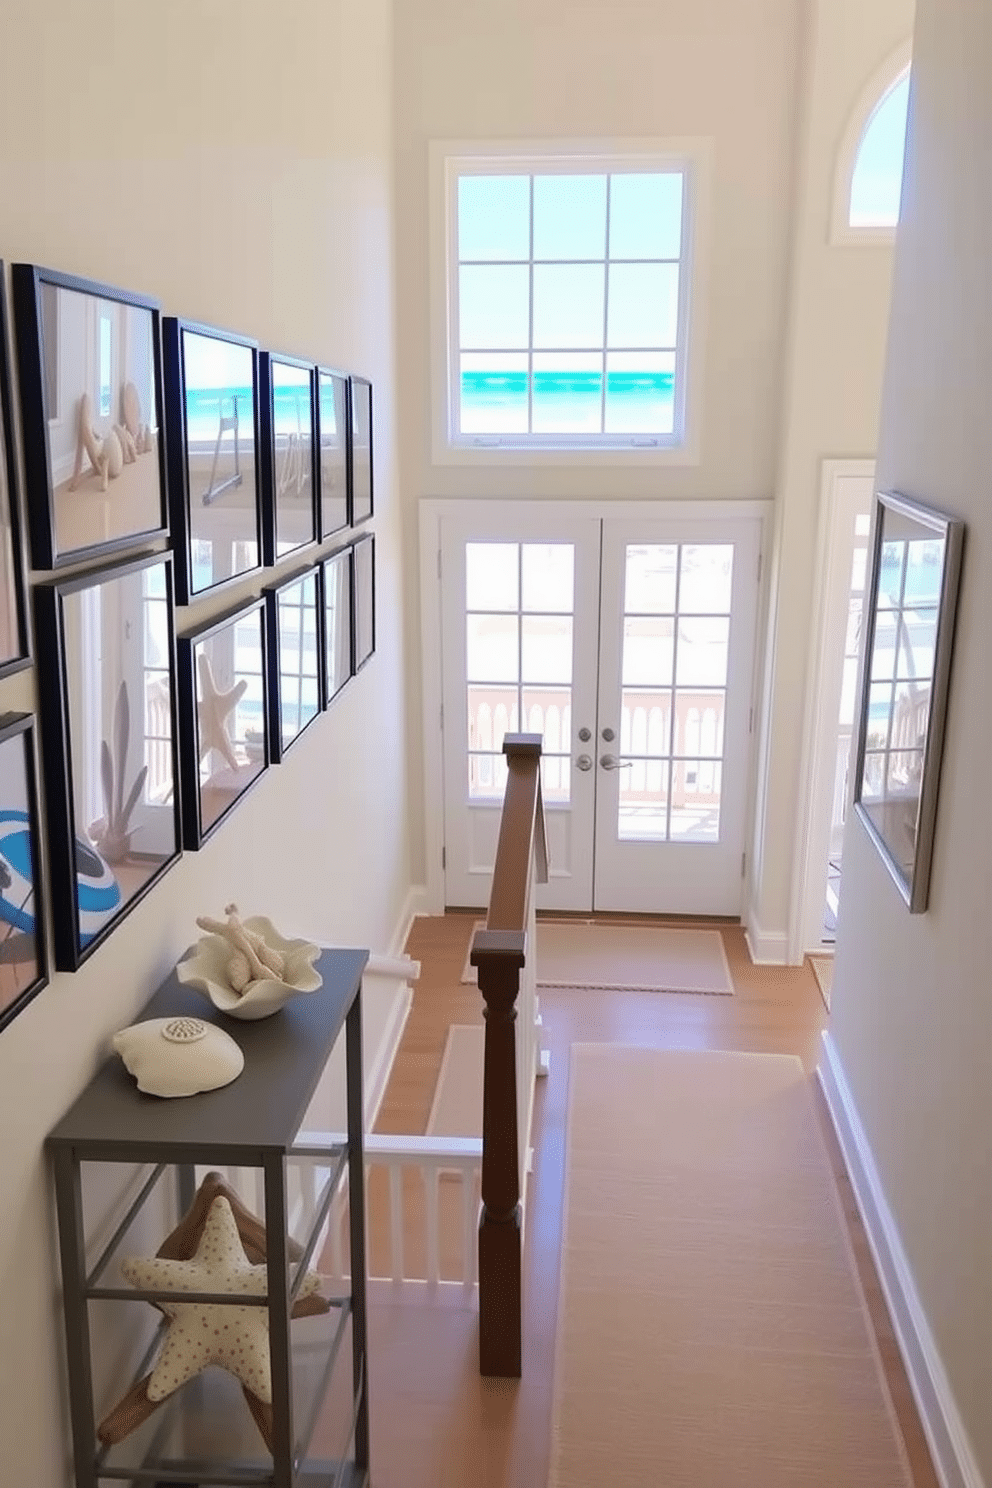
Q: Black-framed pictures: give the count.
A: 12